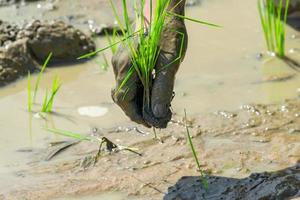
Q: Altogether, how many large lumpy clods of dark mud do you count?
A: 2